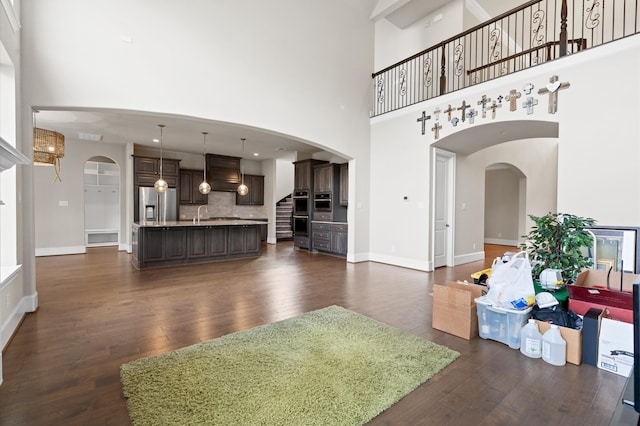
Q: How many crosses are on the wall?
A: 14